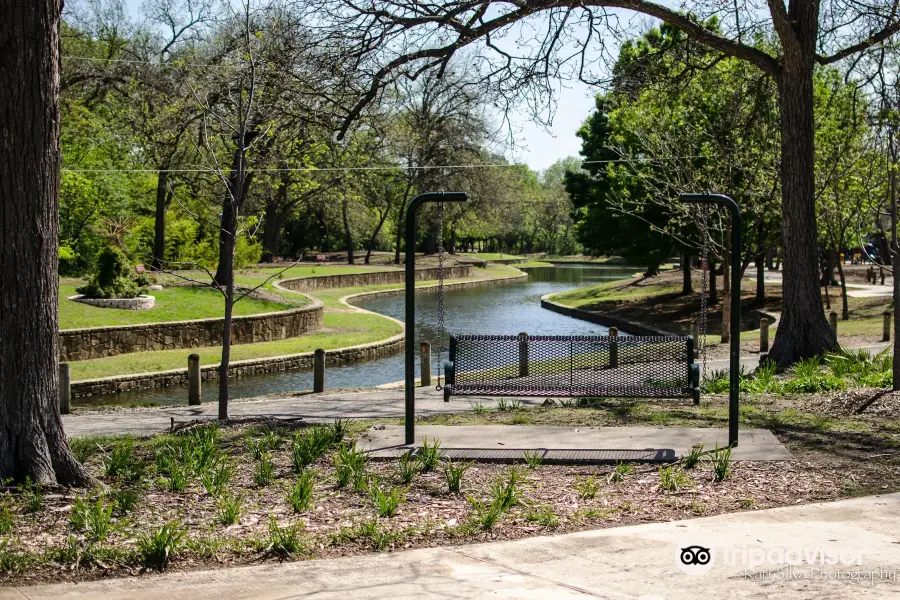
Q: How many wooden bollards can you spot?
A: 10